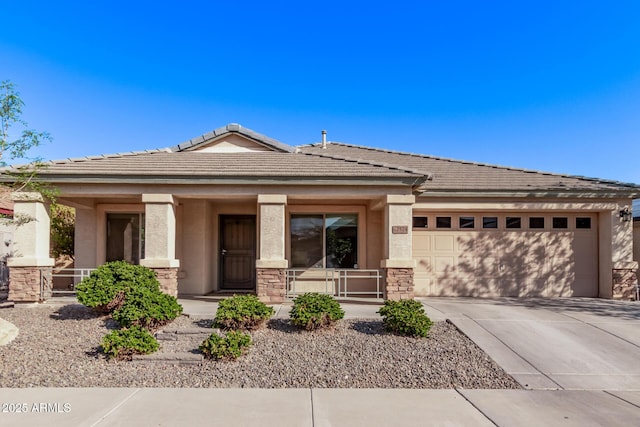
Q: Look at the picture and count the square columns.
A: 4